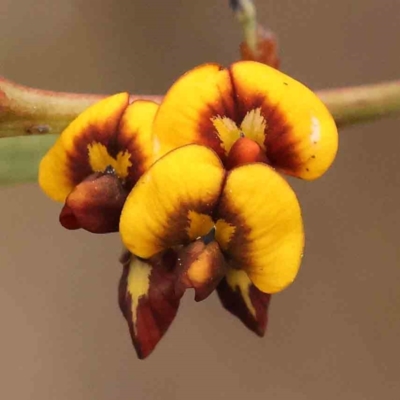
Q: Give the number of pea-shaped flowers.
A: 3